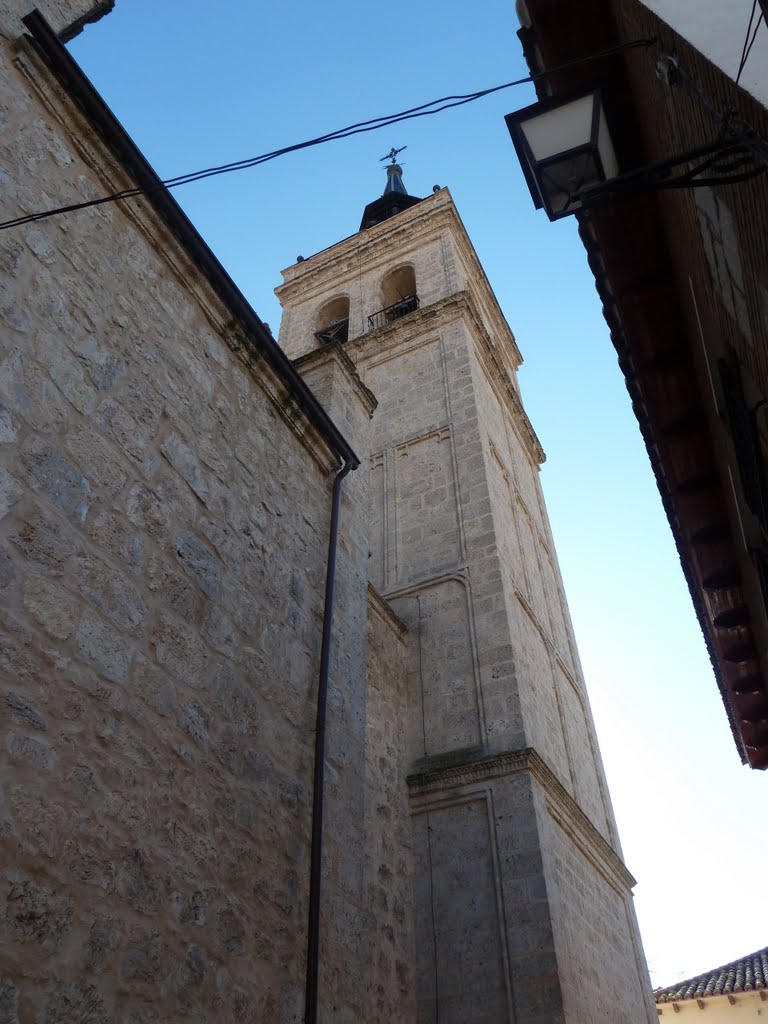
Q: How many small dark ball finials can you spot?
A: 2